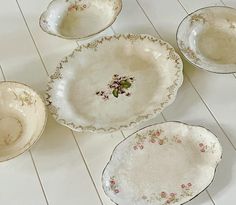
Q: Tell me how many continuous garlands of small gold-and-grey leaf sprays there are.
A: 1